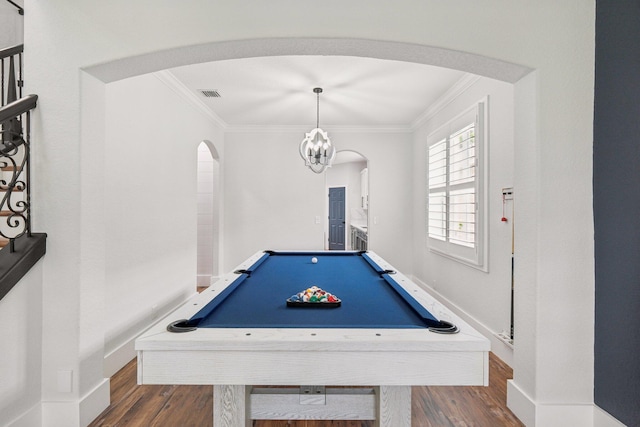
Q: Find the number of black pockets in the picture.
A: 6